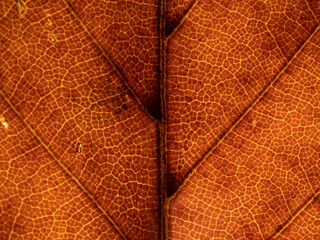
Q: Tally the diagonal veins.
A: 5